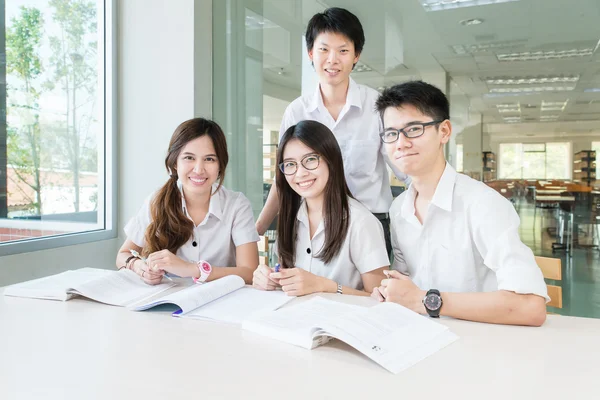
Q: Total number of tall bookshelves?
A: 2